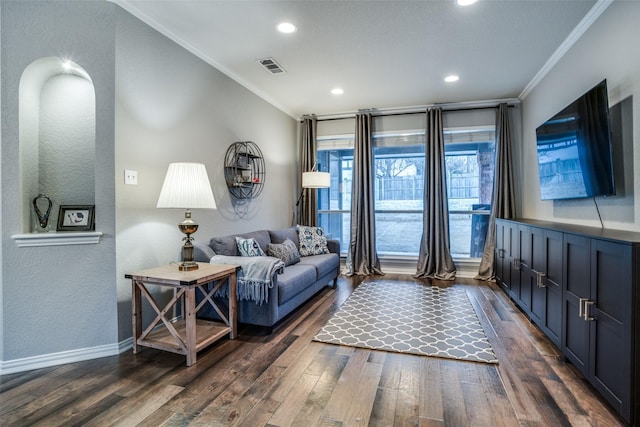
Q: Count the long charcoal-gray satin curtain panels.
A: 4